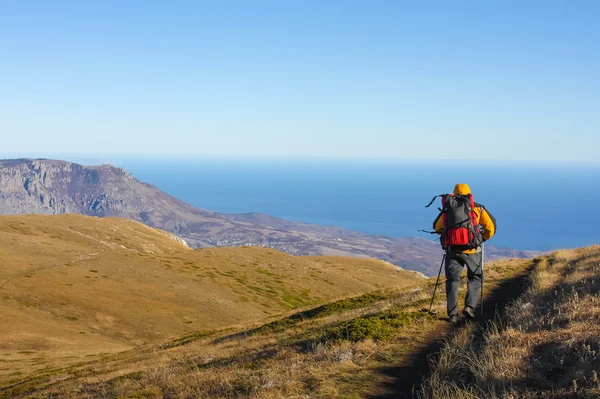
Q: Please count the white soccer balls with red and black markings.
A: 0